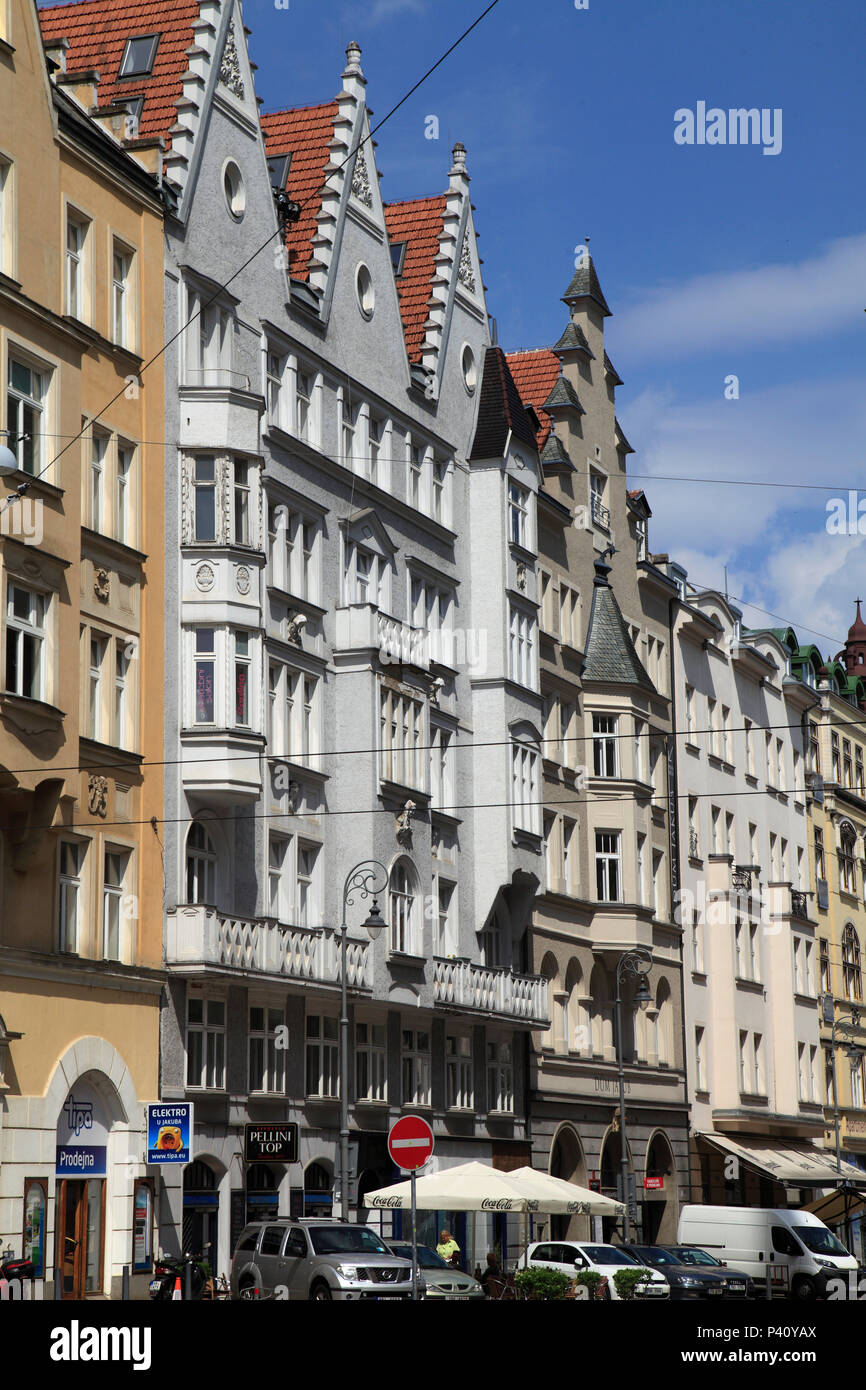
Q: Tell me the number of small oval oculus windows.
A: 3